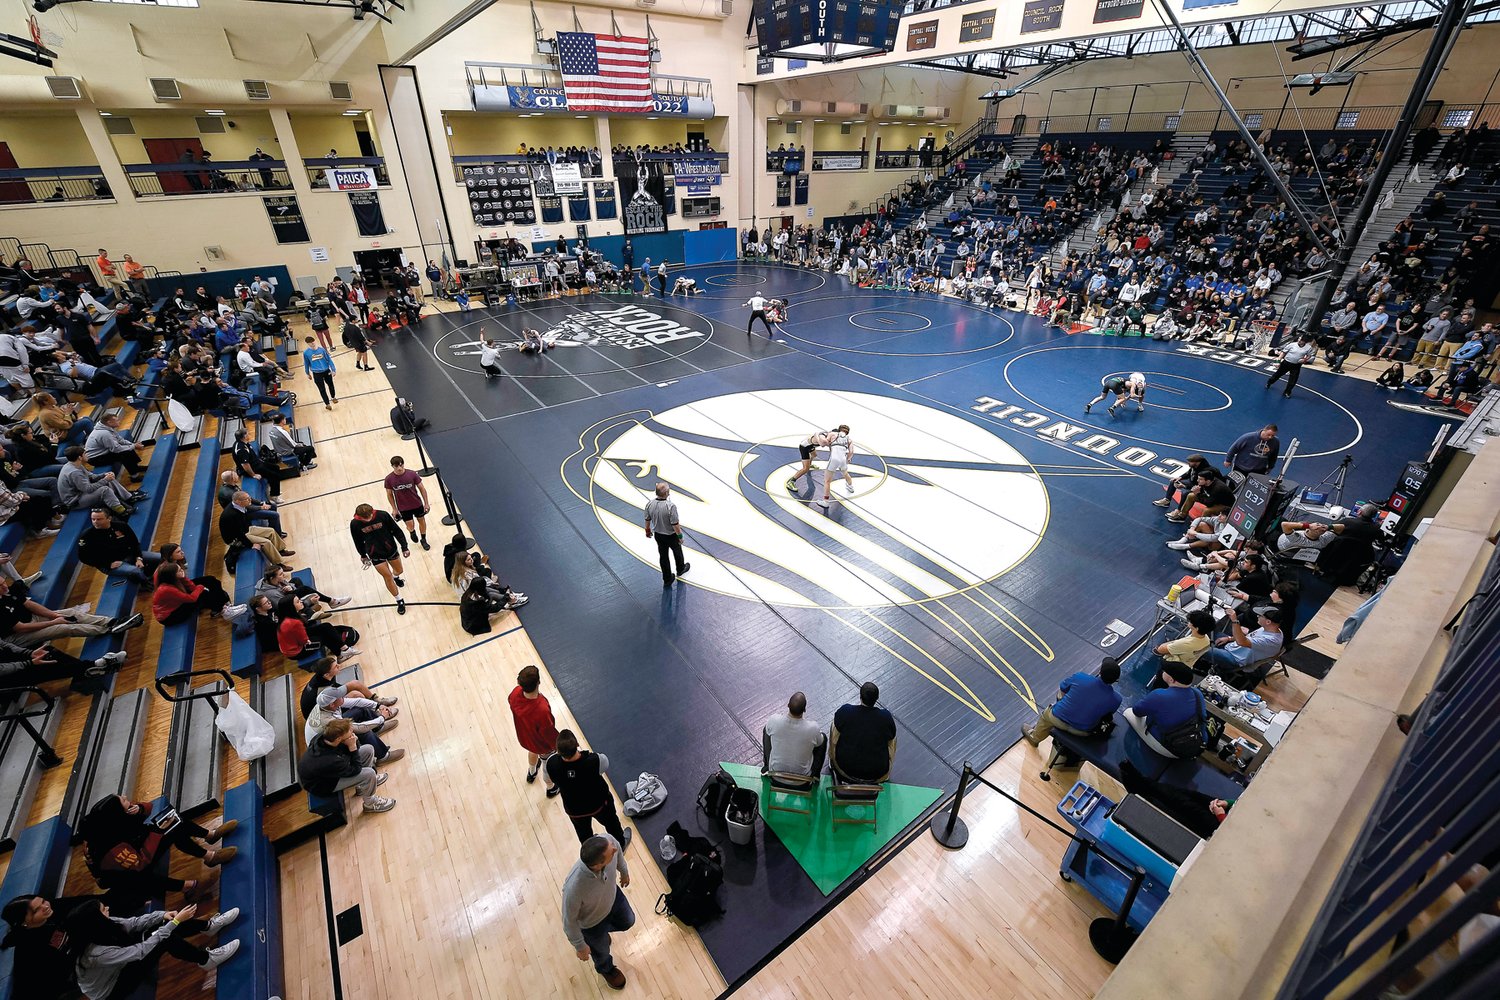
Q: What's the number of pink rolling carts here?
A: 0